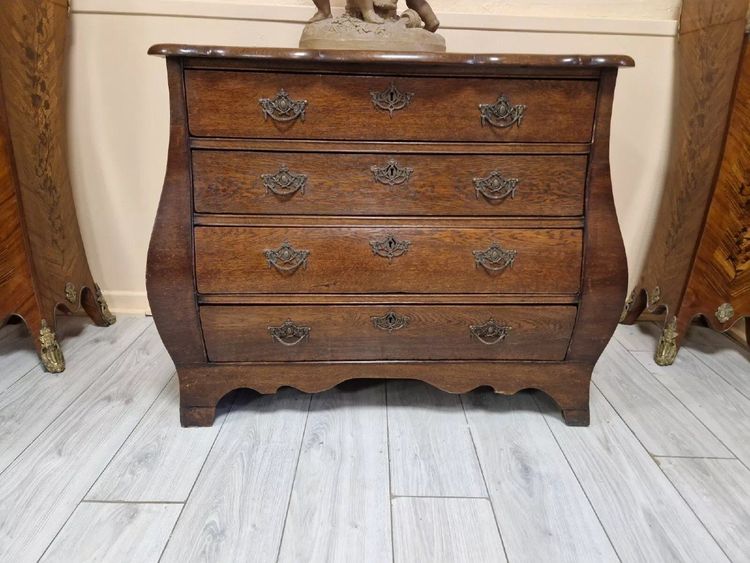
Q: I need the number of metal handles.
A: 8